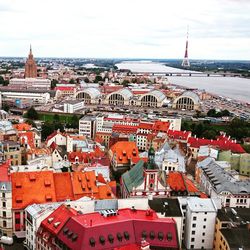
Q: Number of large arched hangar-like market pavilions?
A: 4